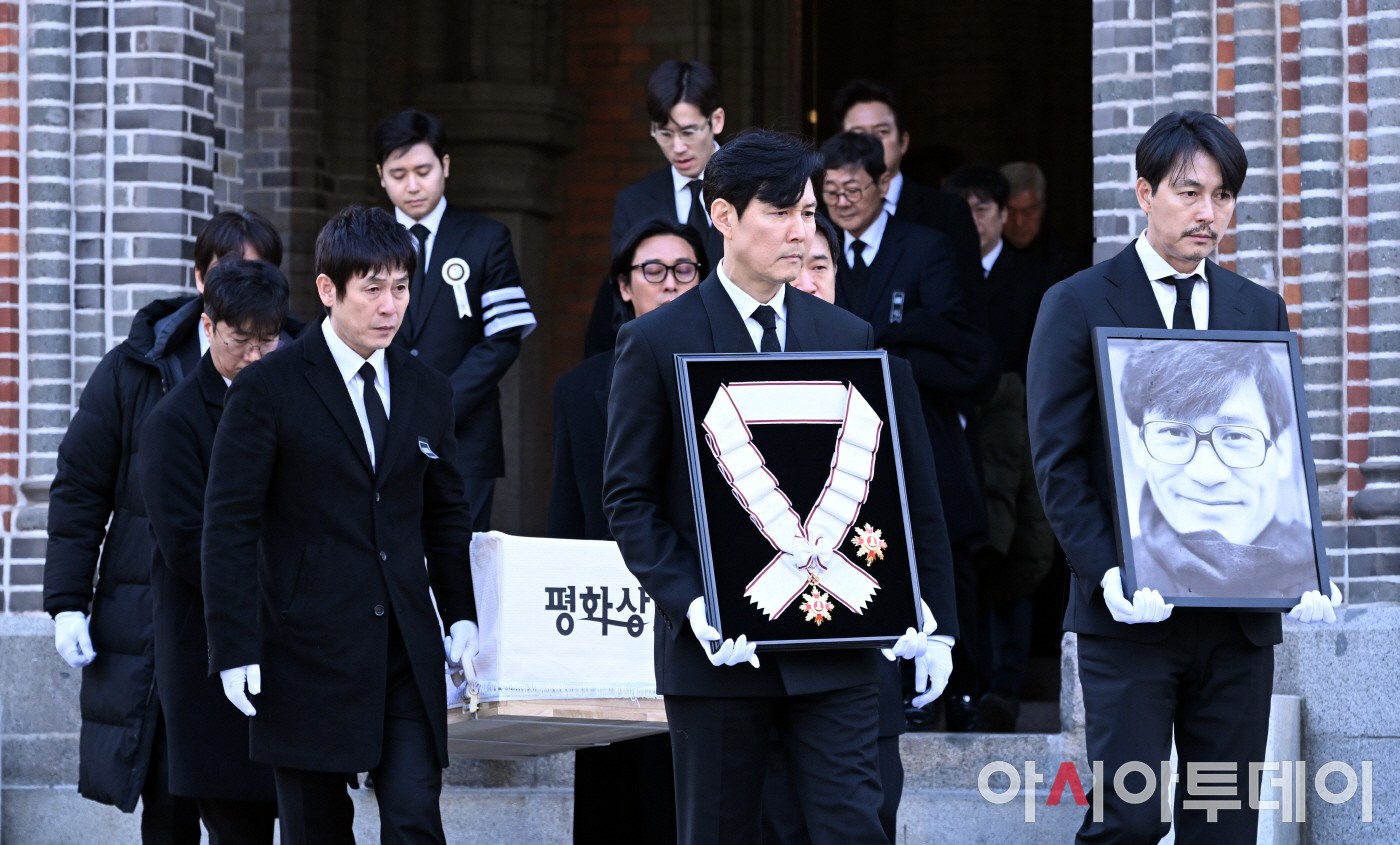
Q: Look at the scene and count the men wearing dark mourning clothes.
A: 13